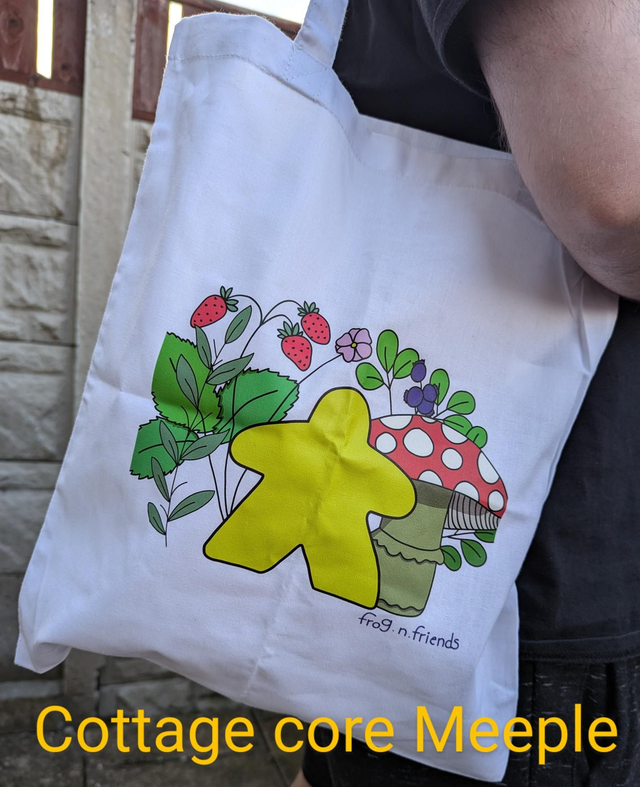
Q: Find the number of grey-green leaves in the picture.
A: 9